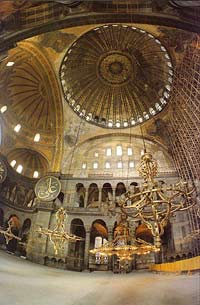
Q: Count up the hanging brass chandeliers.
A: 4